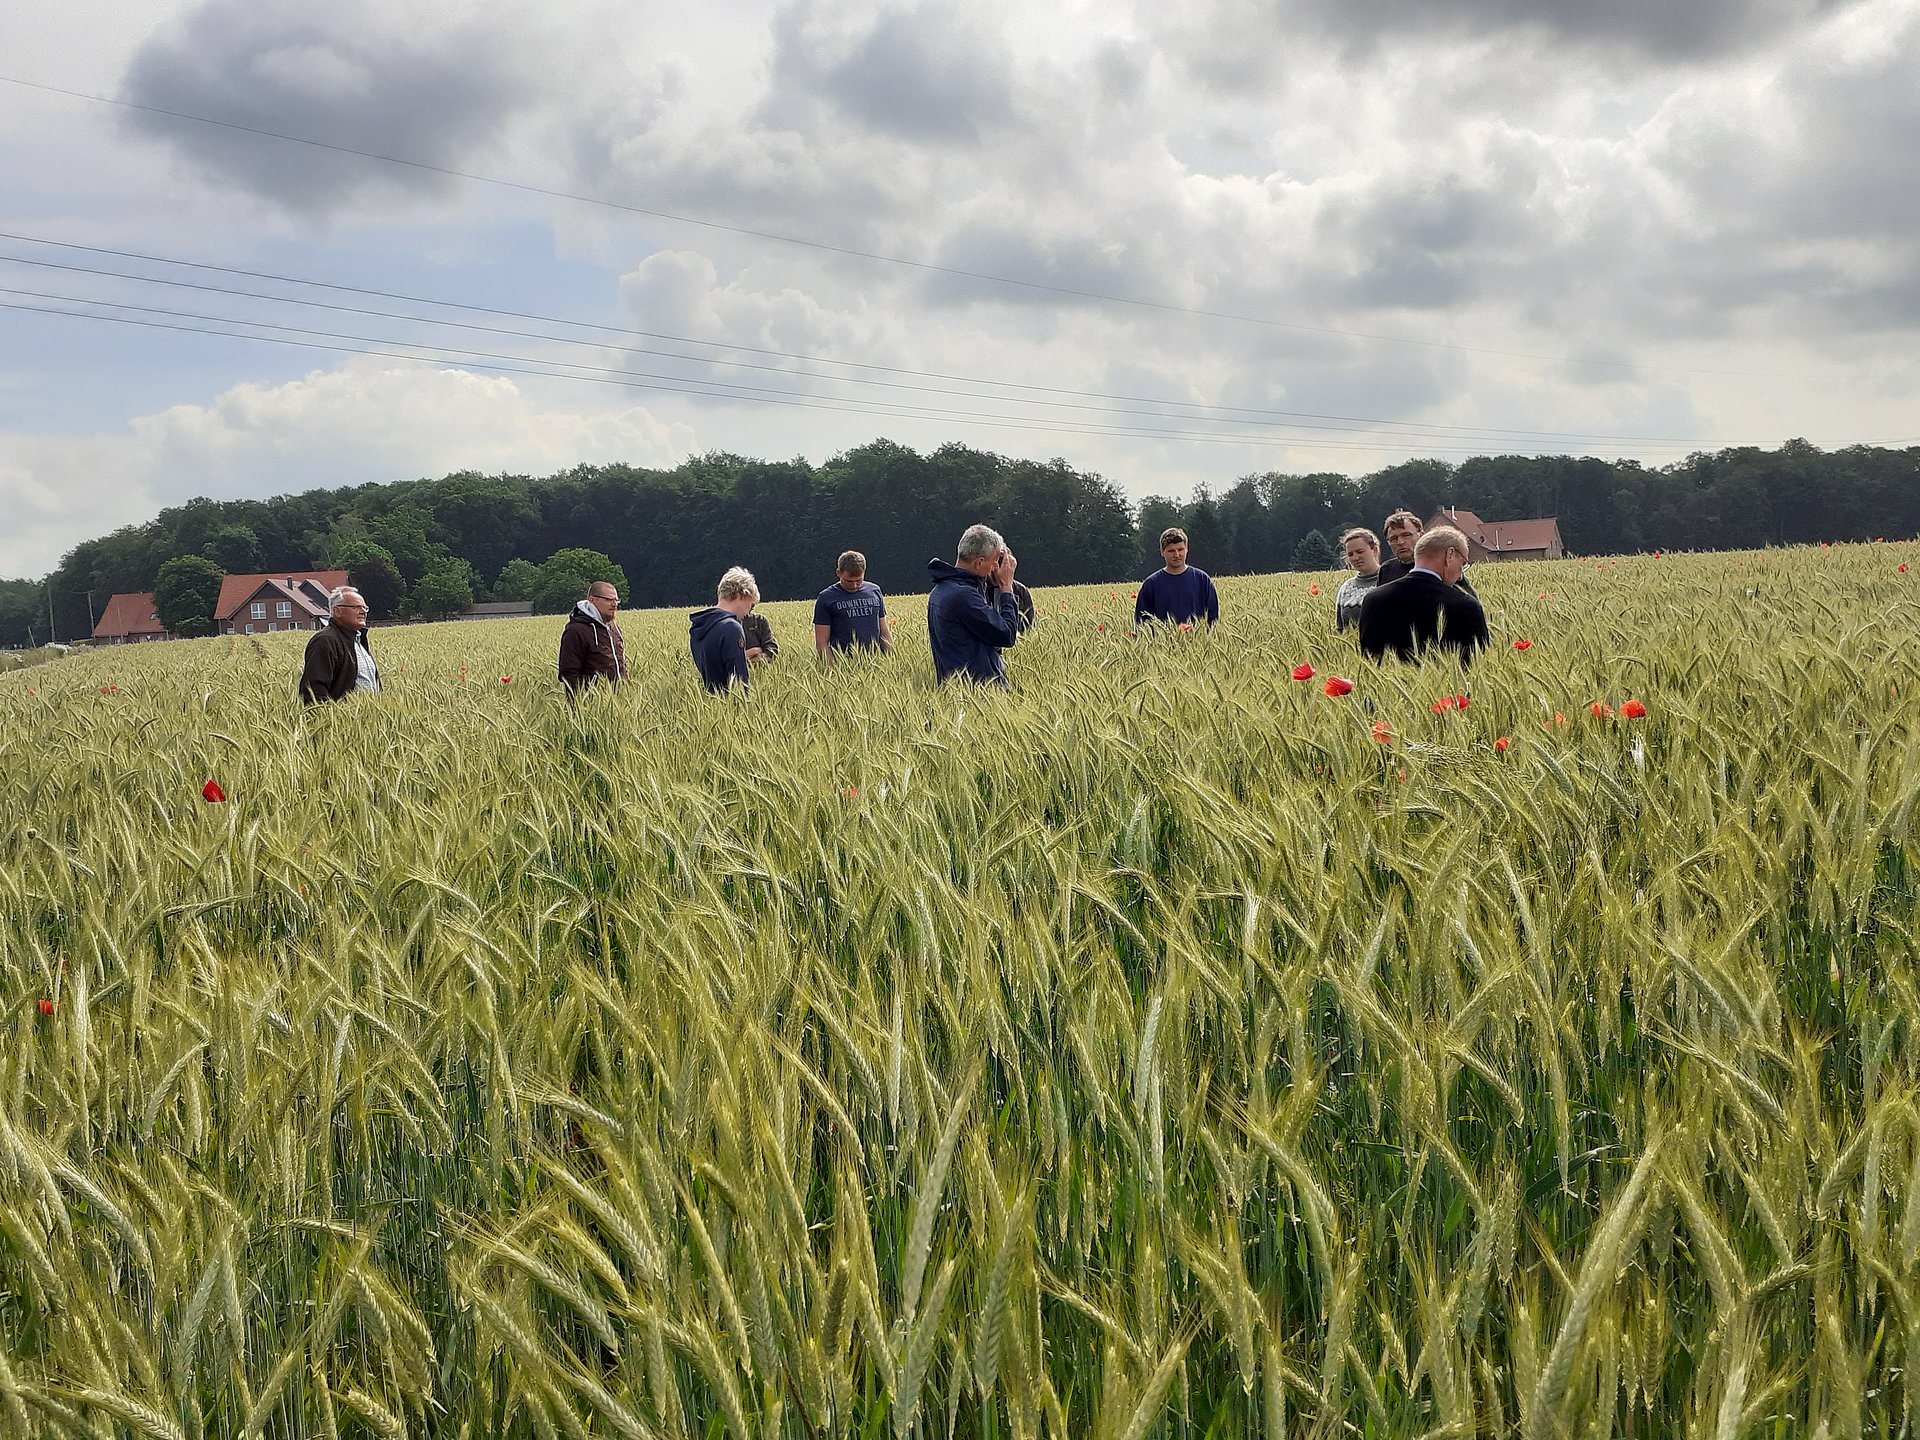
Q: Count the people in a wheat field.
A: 11